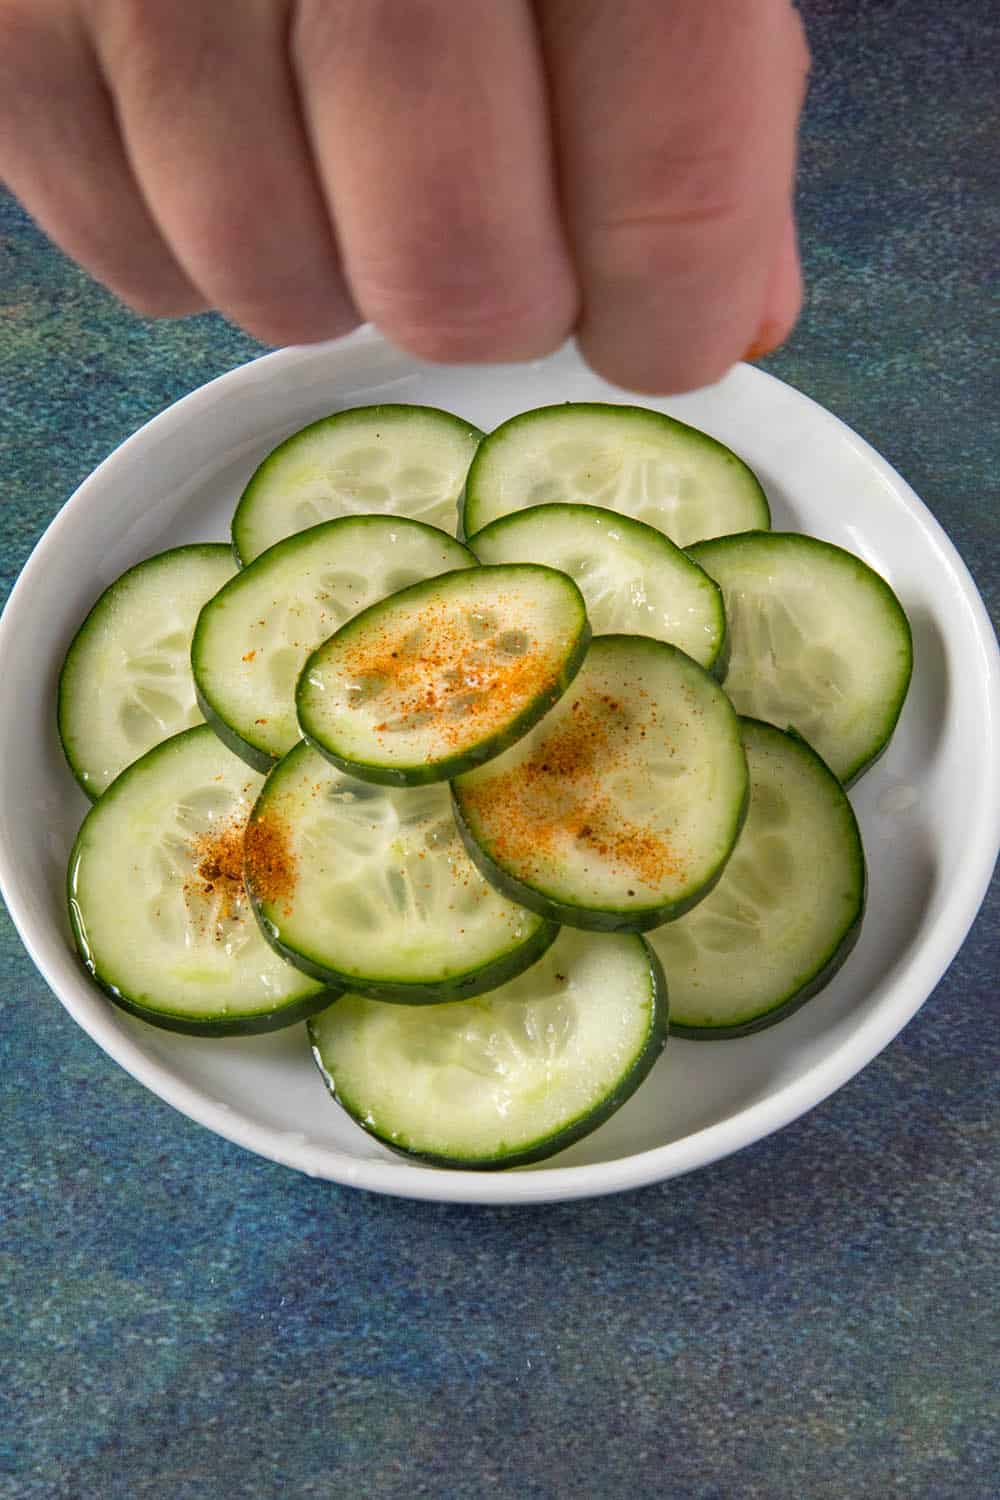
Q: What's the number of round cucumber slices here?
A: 12